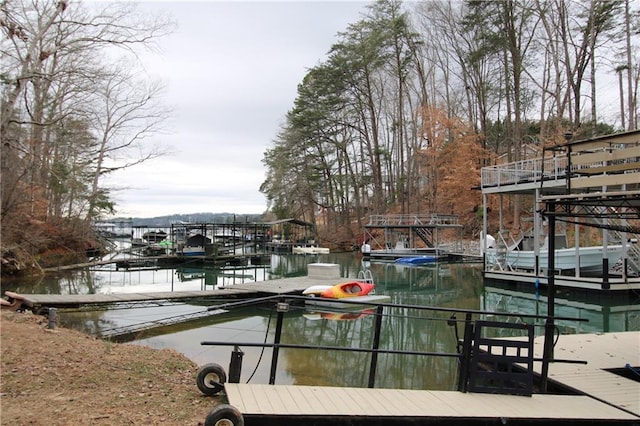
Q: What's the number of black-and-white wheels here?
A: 2